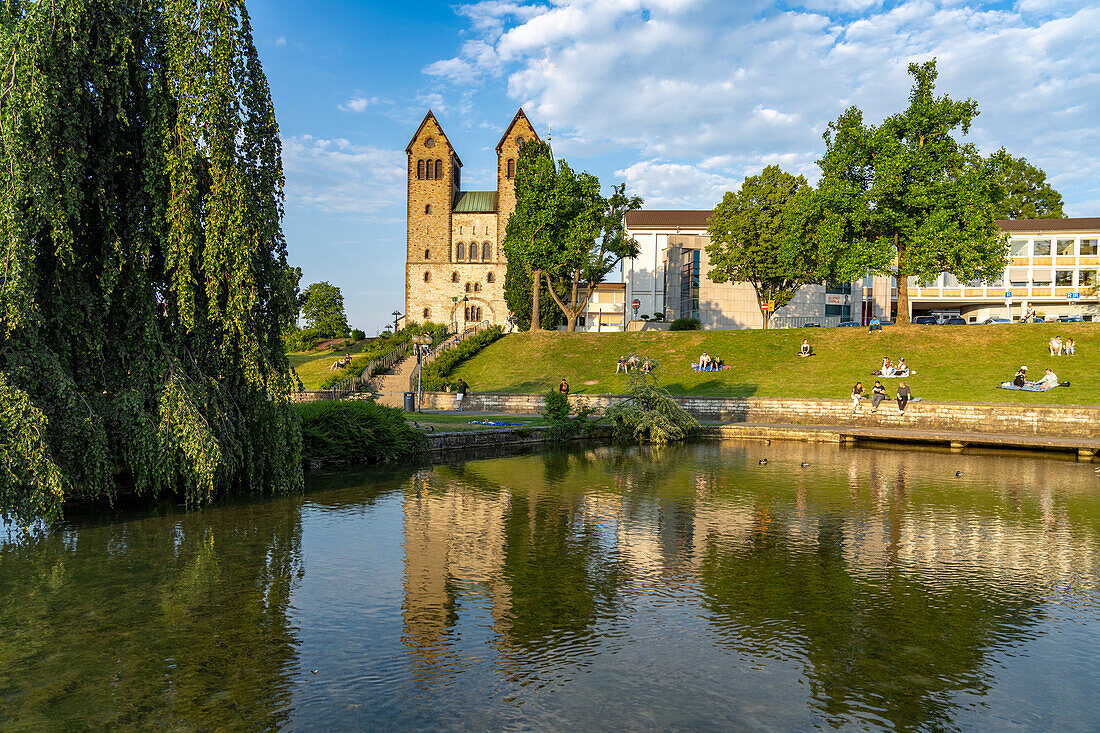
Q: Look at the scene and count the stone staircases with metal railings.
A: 1